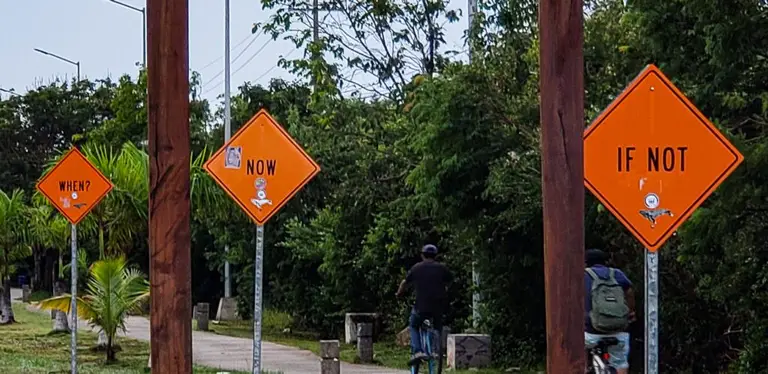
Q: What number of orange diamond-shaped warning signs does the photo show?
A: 3